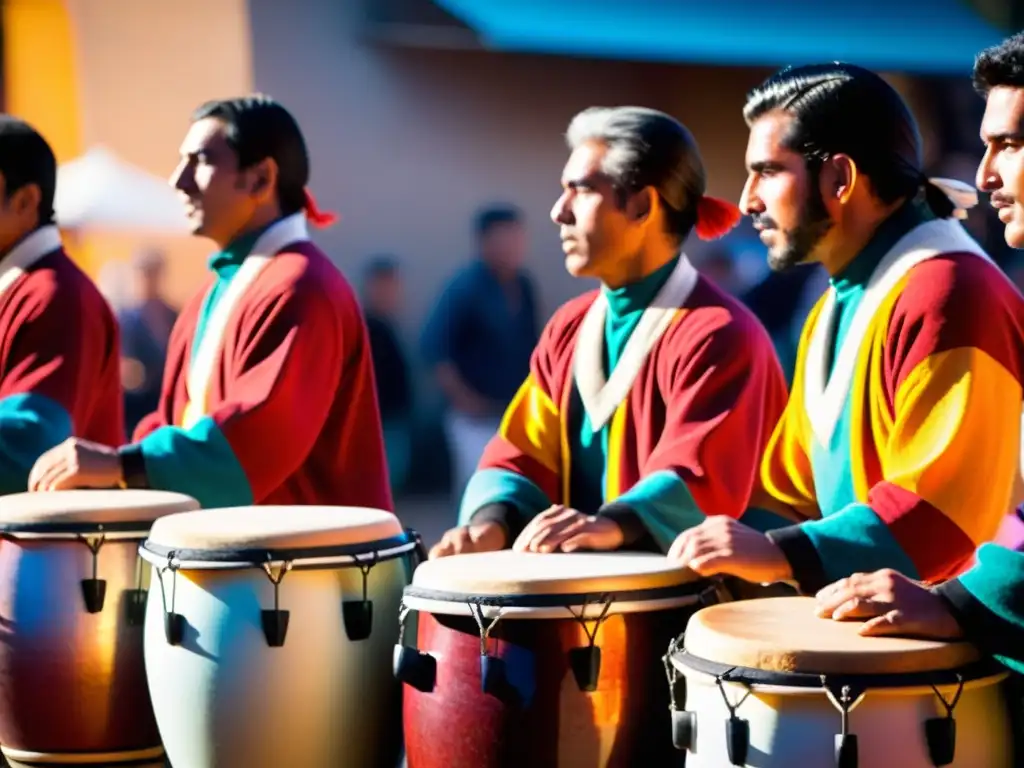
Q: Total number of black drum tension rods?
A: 12